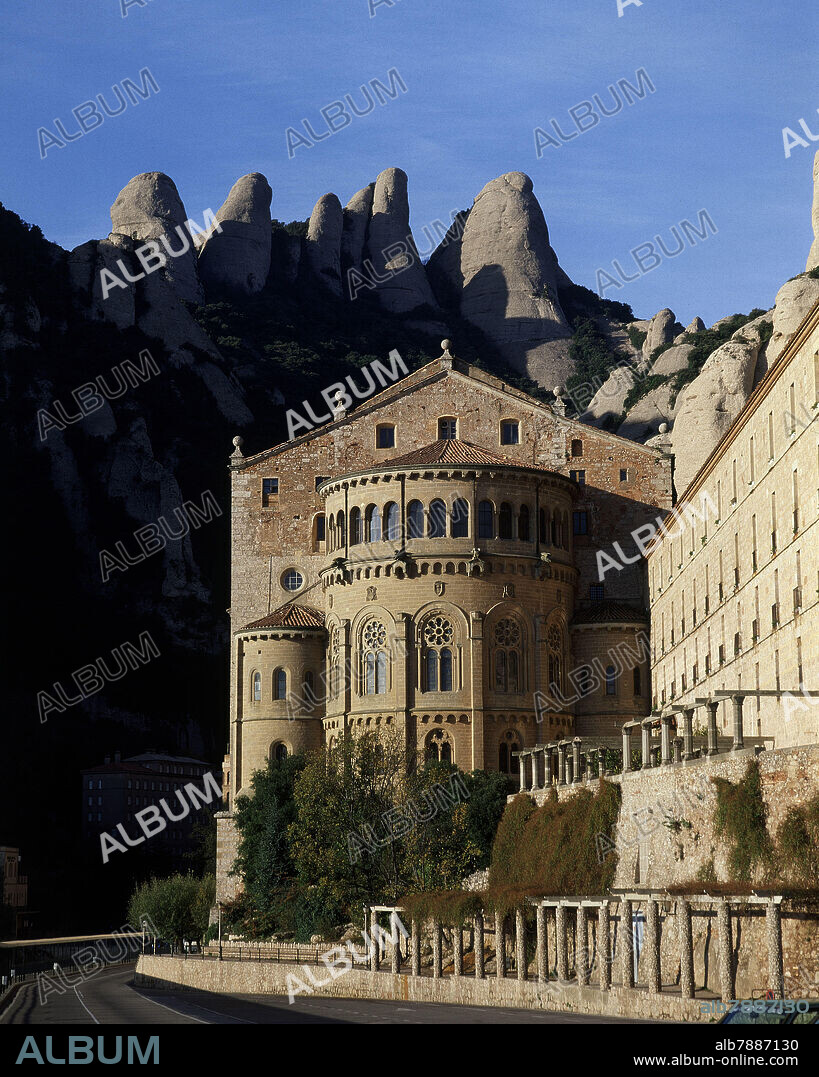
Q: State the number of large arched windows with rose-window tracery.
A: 5